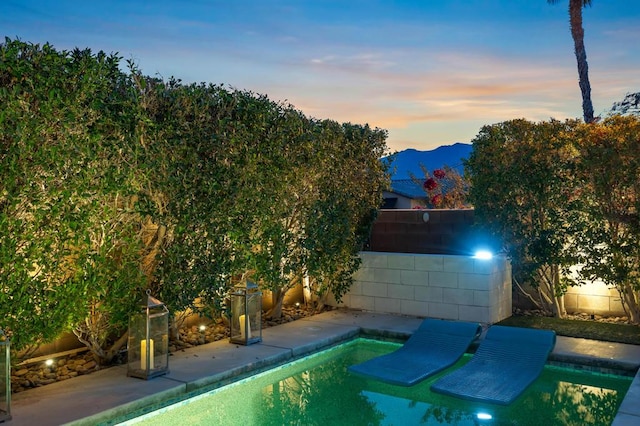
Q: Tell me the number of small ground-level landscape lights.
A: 3